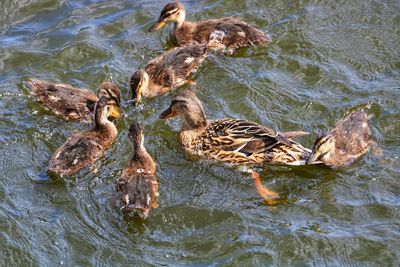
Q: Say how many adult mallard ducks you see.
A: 1